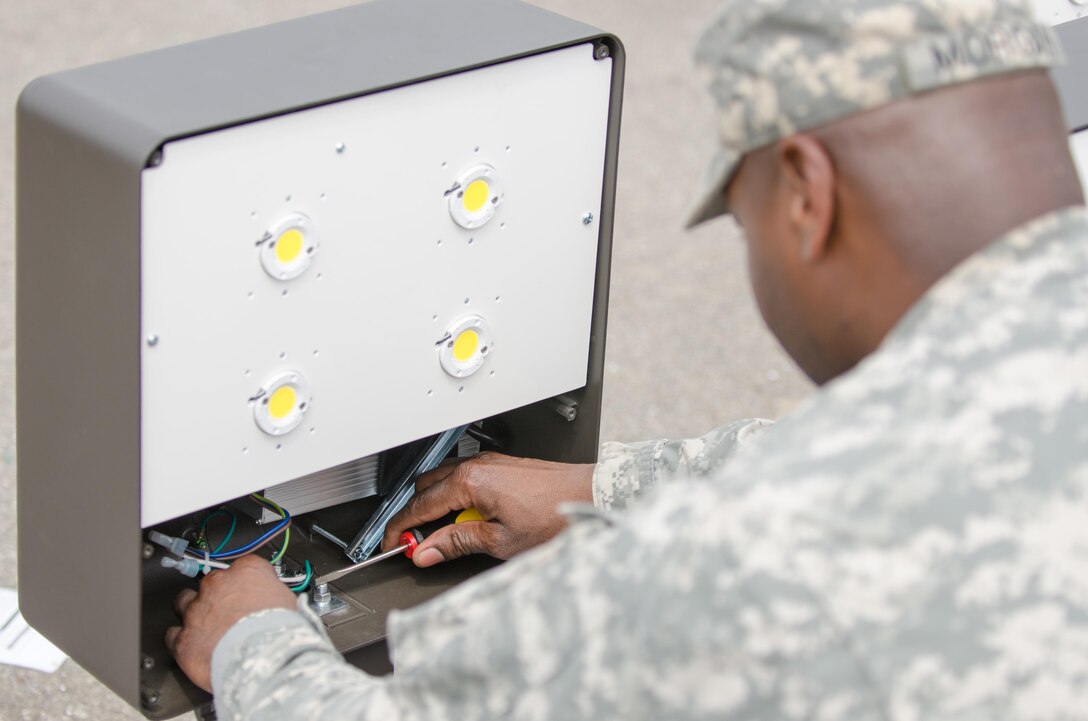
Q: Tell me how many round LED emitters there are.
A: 4